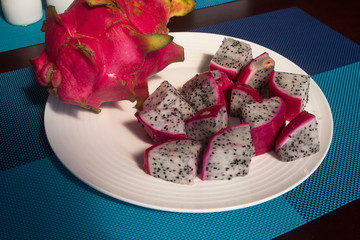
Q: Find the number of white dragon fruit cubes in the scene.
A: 12